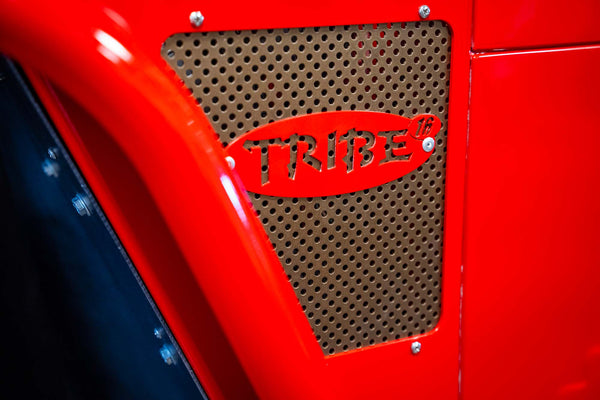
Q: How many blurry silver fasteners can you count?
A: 5